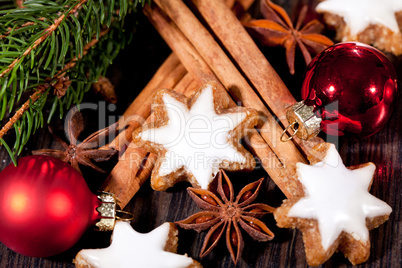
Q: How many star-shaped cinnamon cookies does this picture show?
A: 4